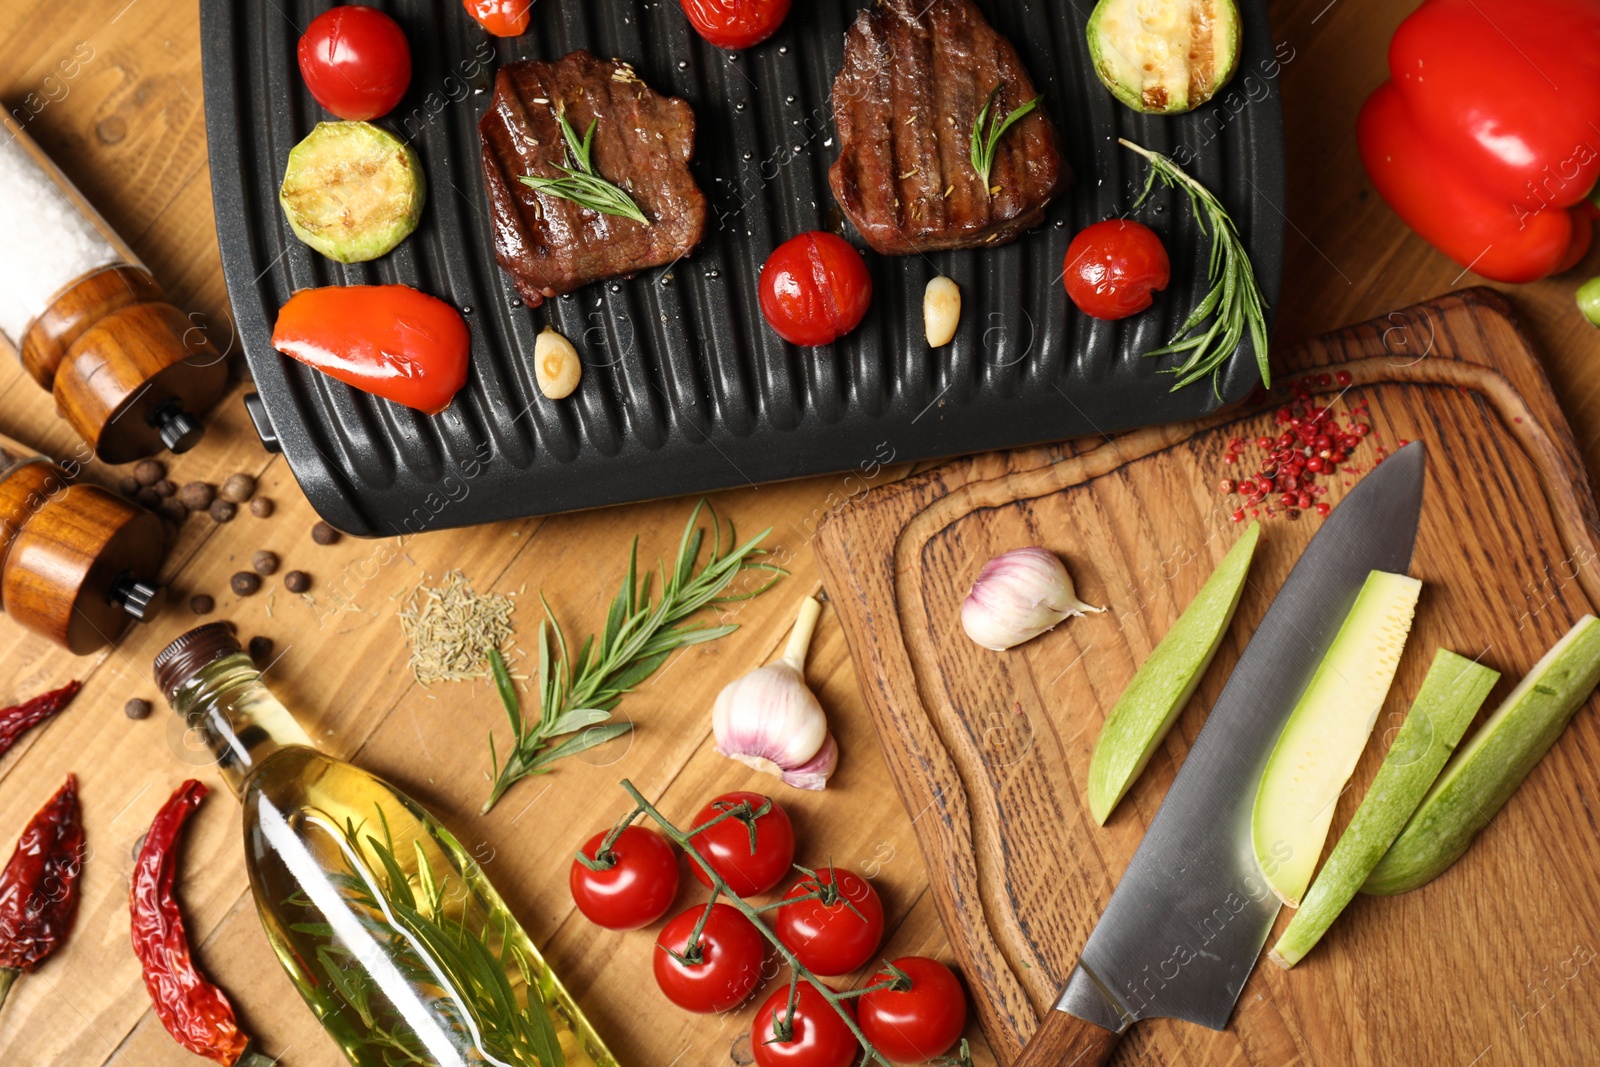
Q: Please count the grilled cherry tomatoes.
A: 4